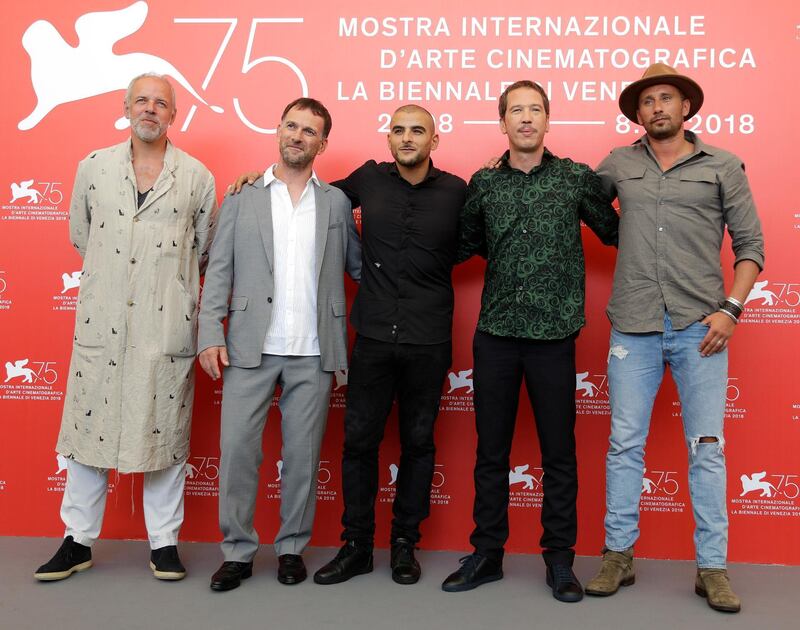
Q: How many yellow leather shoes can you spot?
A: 2